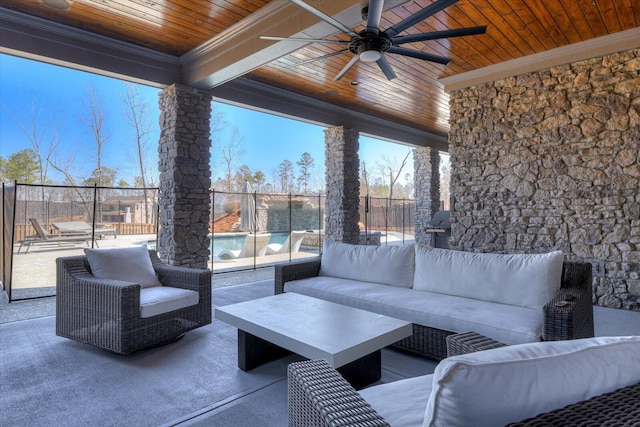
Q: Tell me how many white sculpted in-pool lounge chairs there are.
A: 2